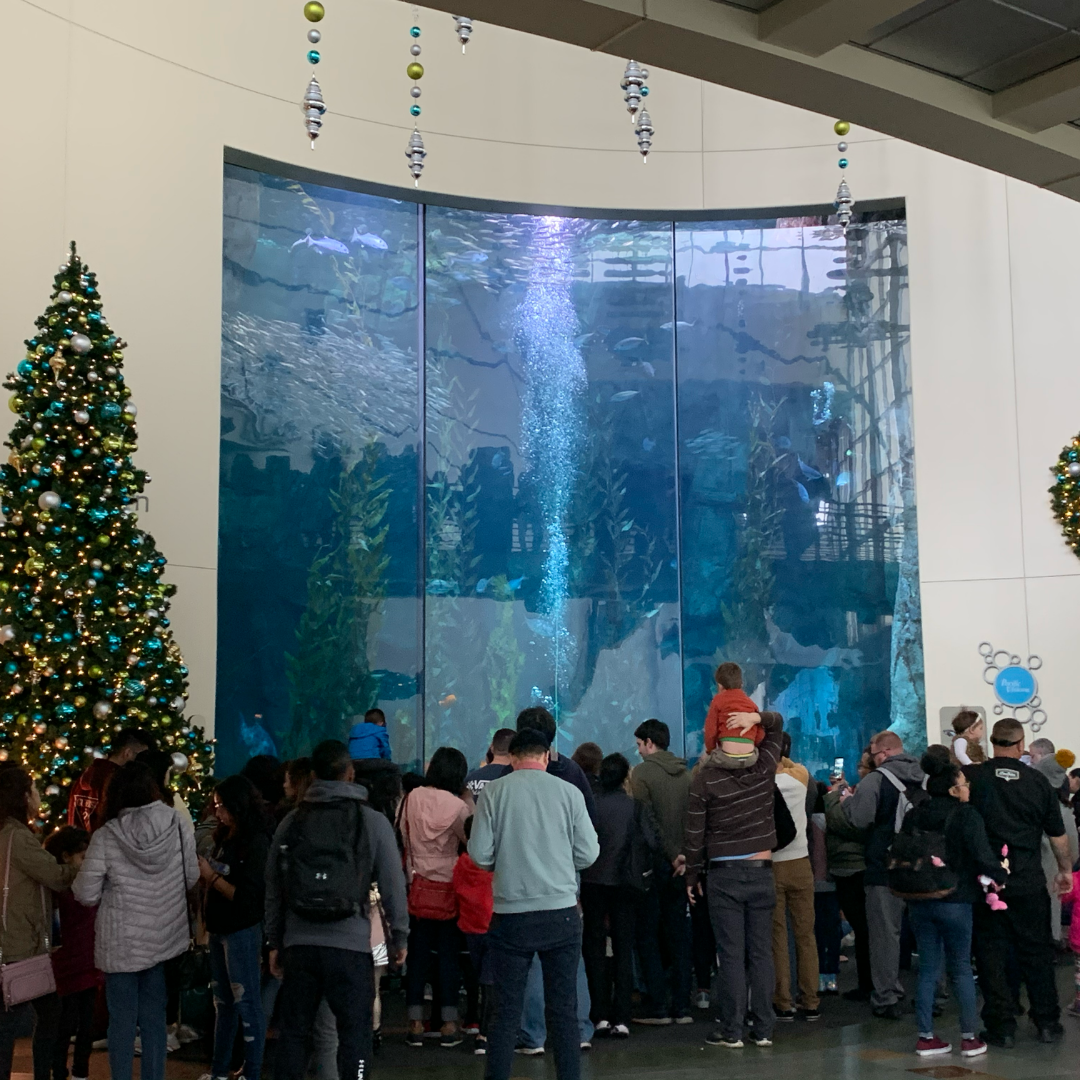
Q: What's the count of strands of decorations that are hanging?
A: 6